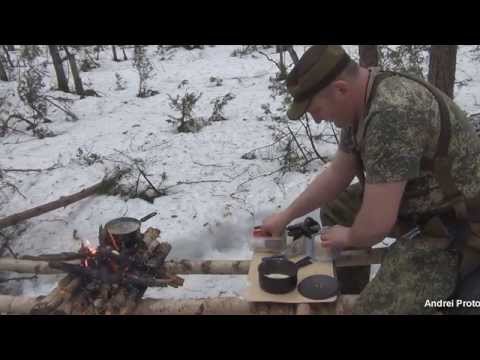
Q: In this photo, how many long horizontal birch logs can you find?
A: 2